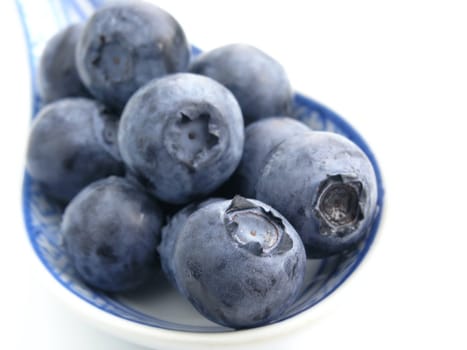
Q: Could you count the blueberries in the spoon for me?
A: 10